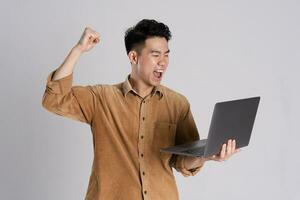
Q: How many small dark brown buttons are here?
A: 6